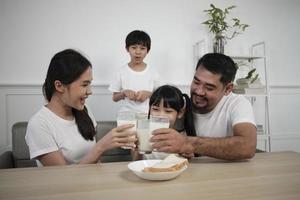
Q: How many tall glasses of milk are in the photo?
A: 3